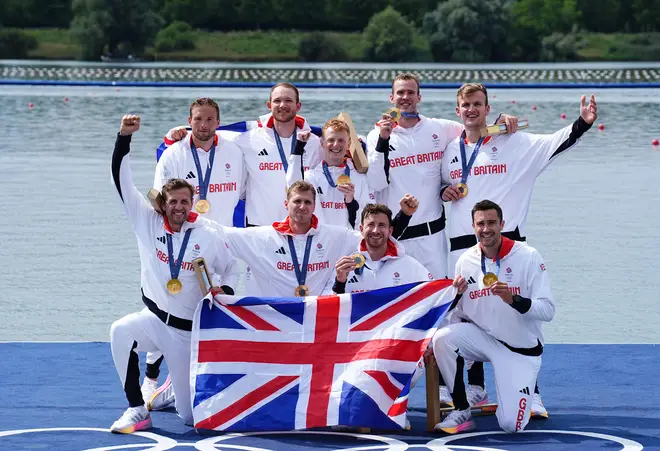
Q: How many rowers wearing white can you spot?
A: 9